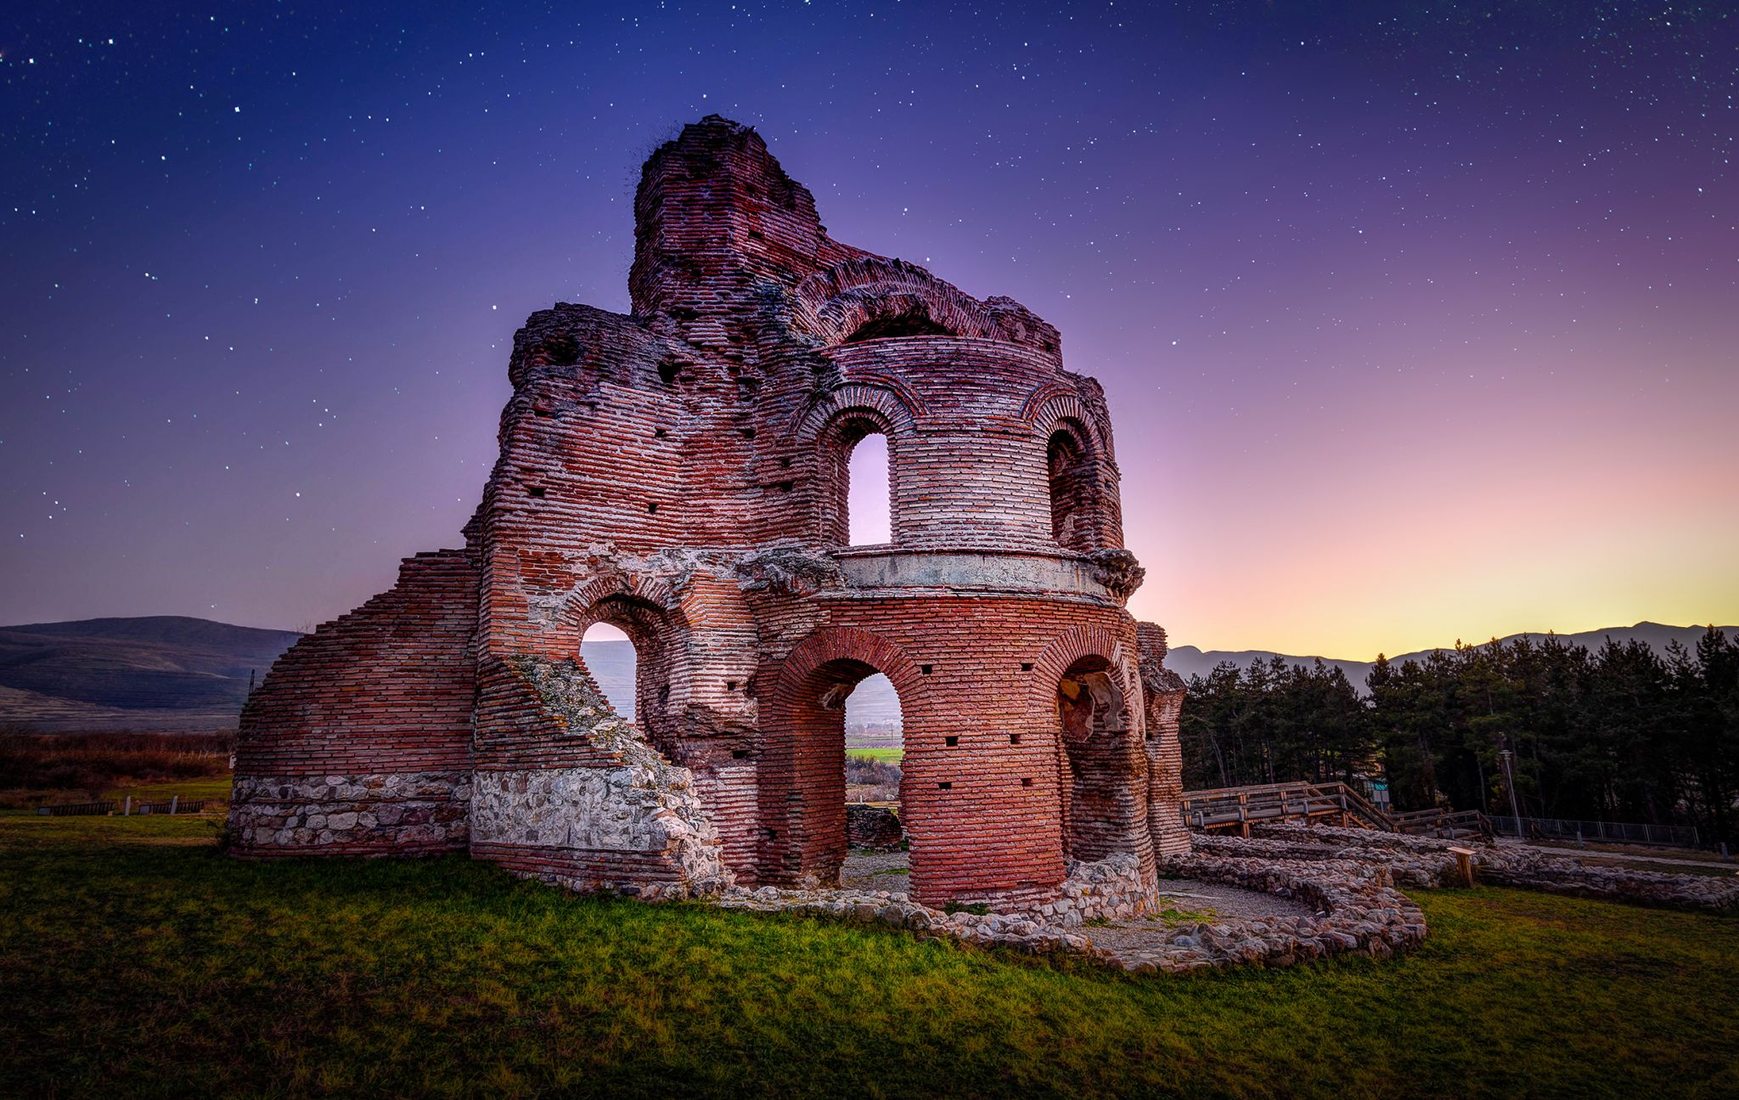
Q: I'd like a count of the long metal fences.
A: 1